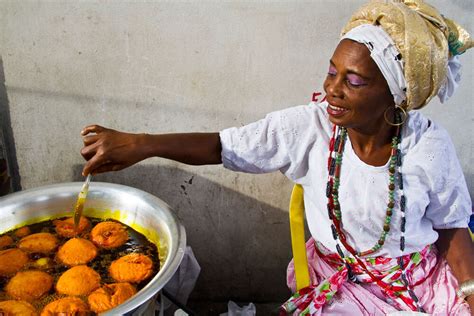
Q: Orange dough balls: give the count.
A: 13